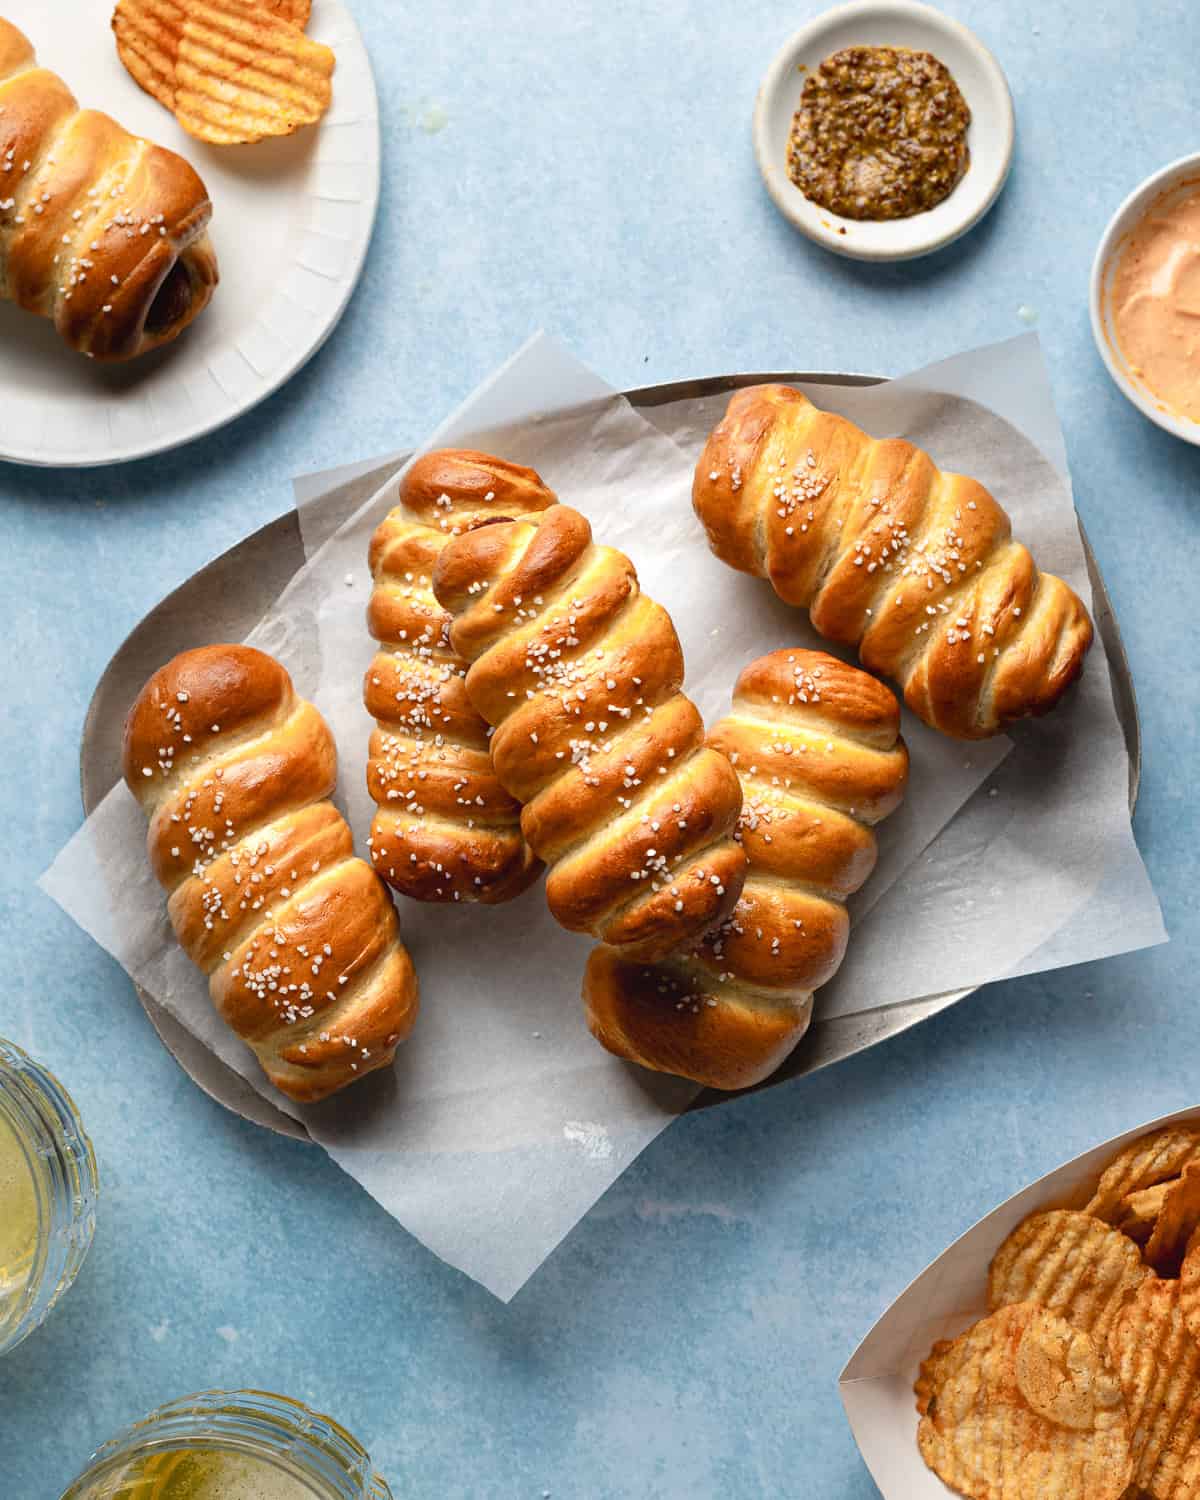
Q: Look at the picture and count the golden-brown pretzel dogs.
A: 6